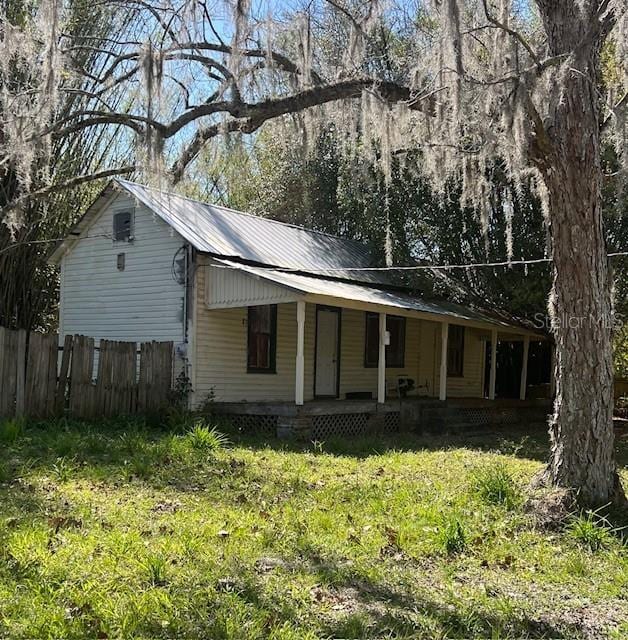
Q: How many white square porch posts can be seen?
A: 5